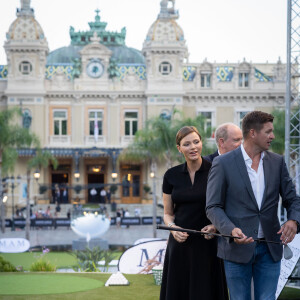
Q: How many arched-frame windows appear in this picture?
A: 2